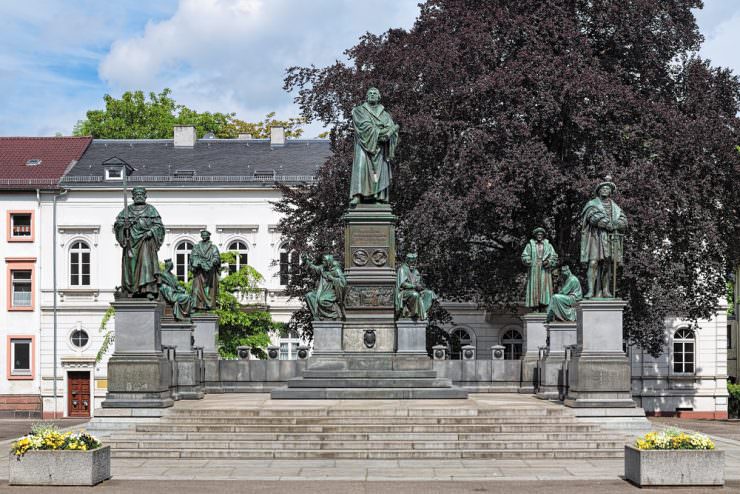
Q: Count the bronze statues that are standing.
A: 5